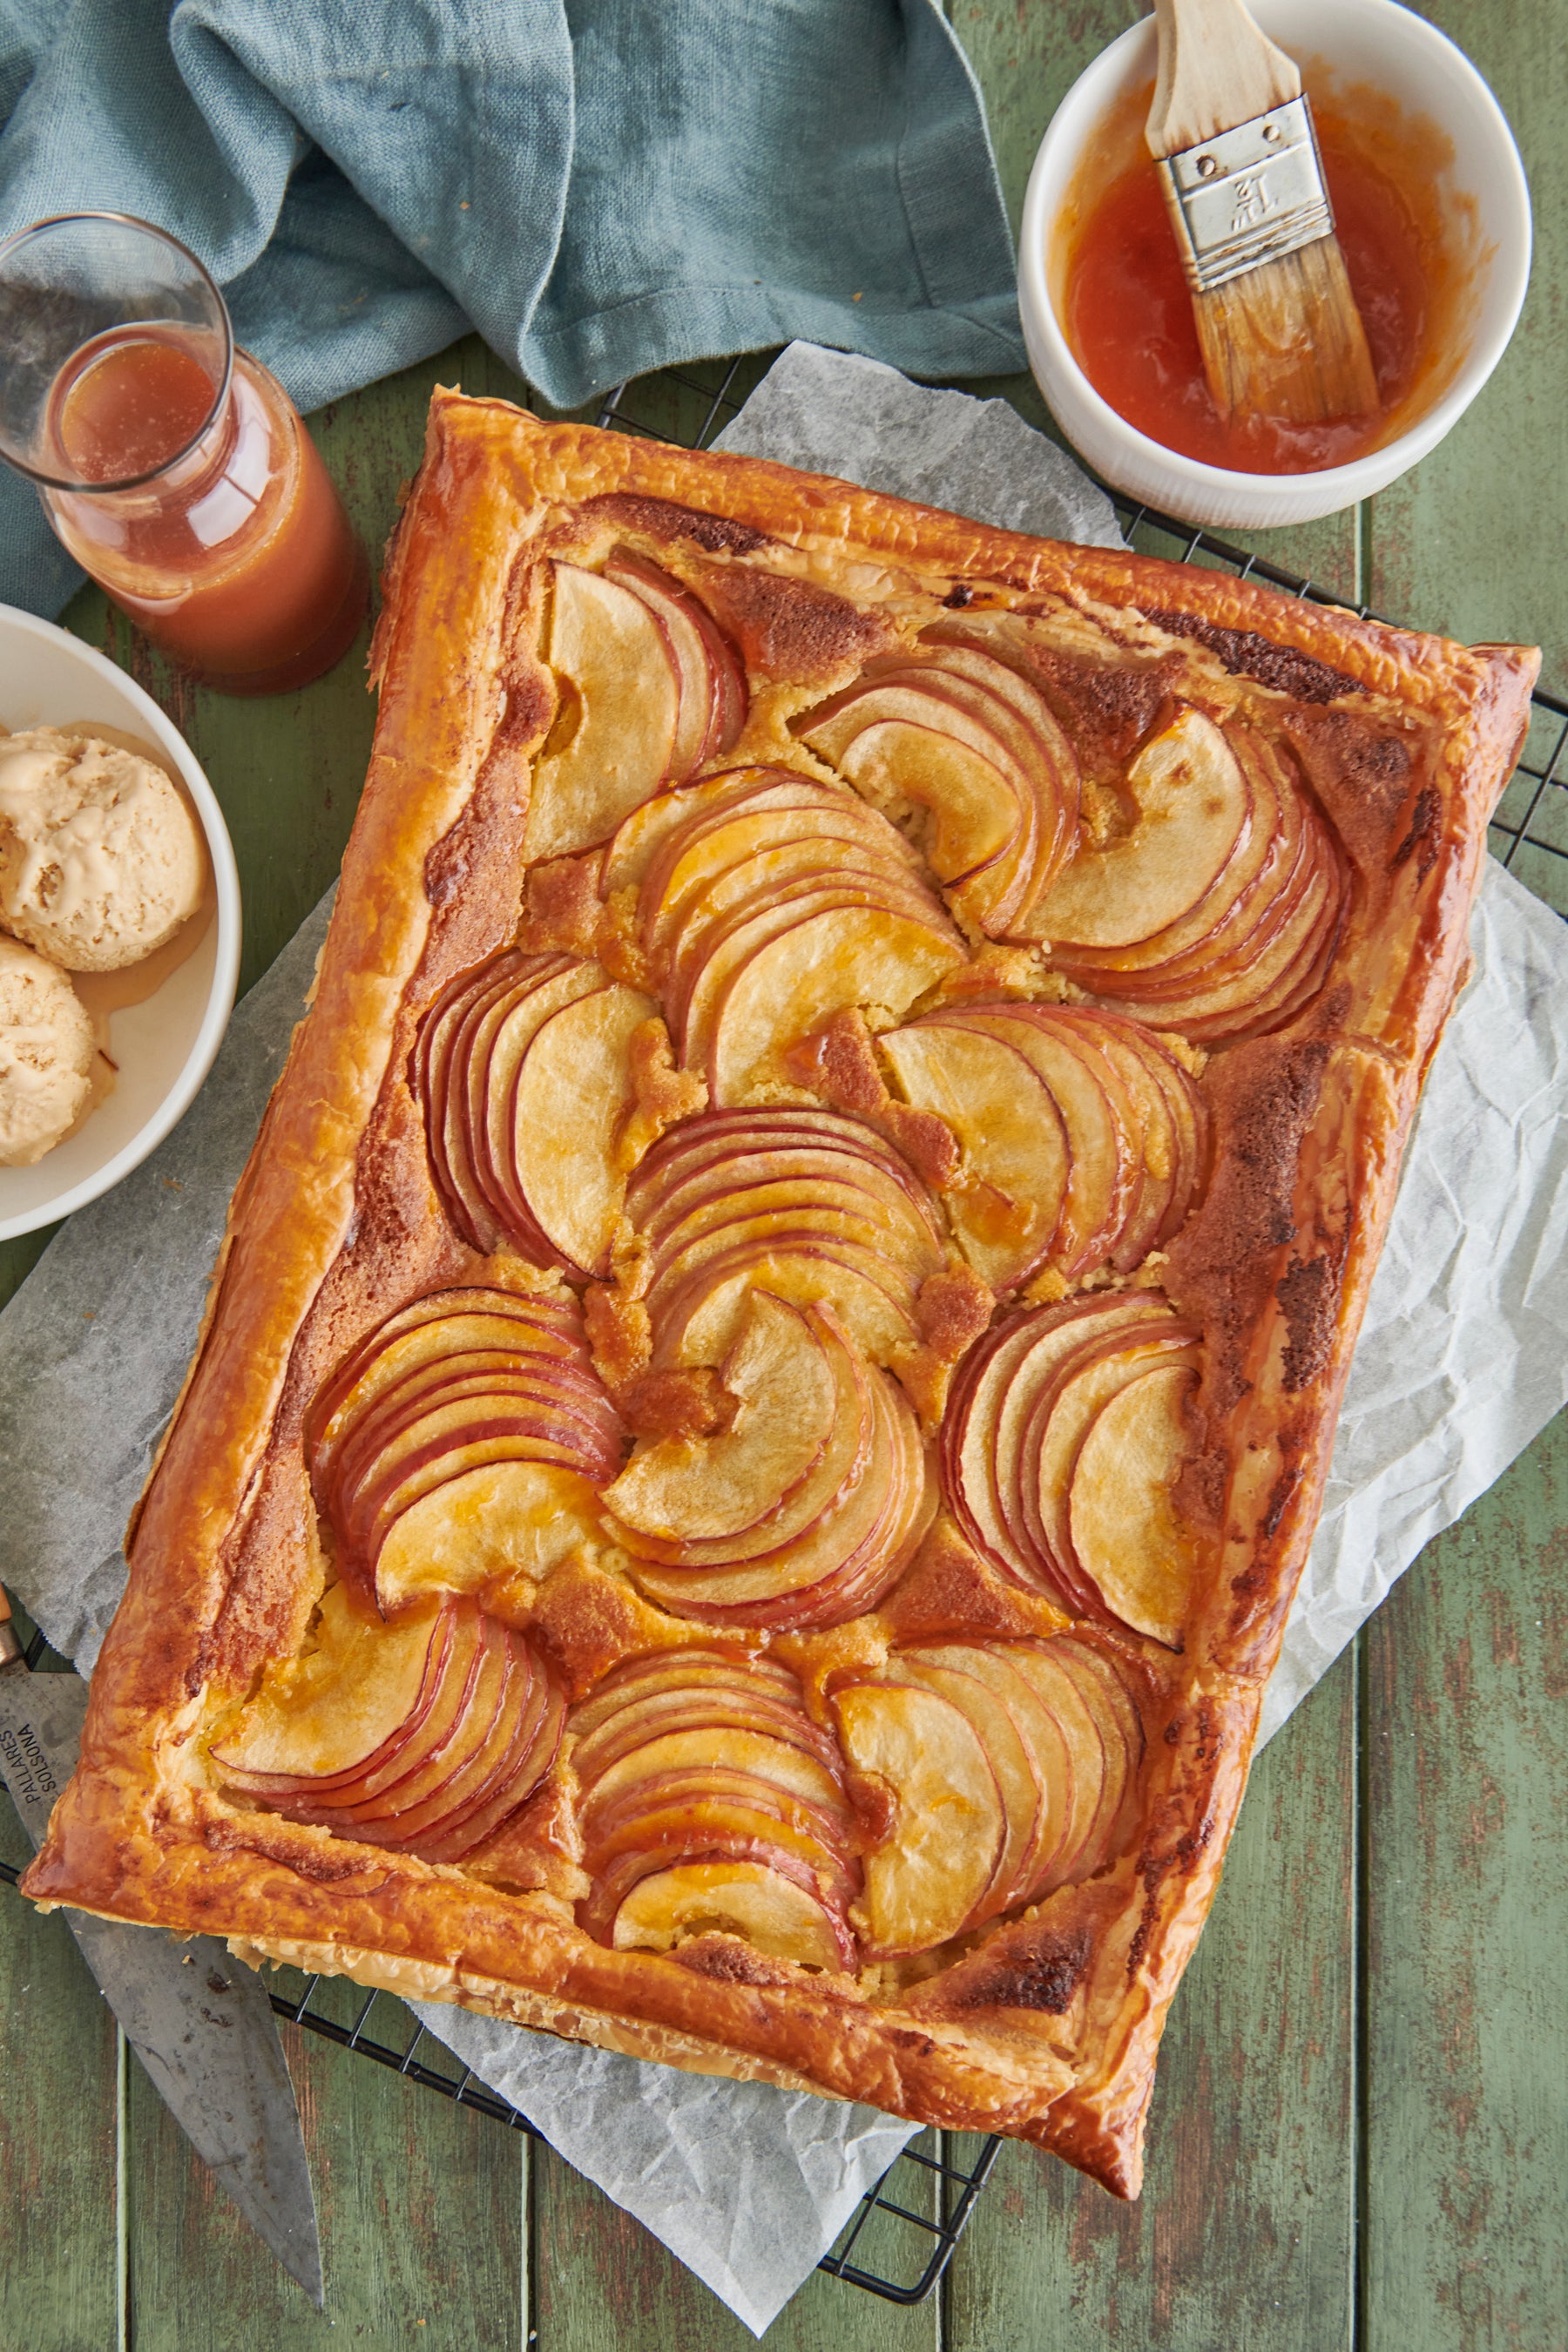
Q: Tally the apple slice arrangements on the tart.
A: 13